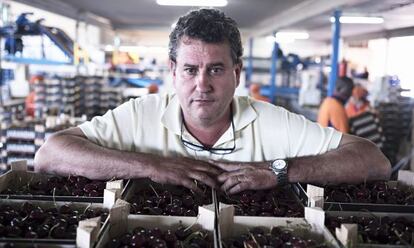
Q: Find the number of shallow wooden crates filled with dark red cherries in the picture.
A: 8